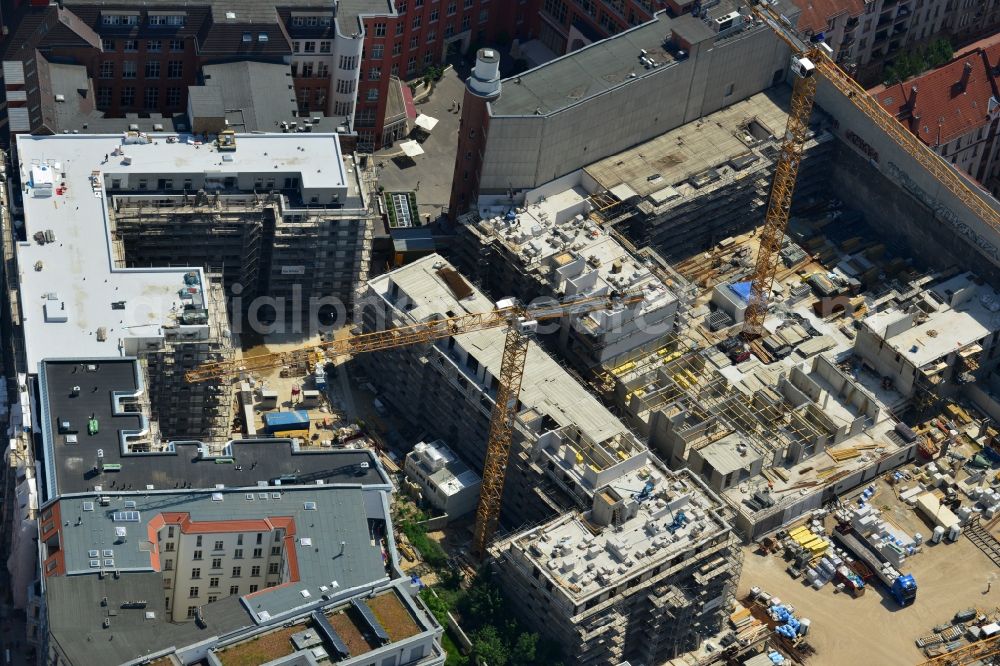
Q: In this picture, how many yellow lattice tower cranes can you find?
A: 2